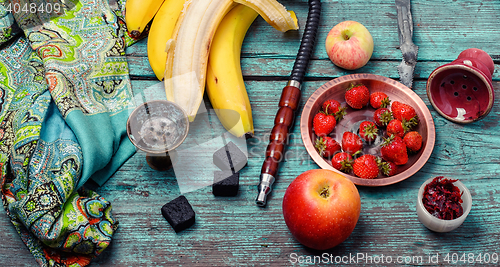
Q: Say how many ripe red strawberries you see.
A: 15